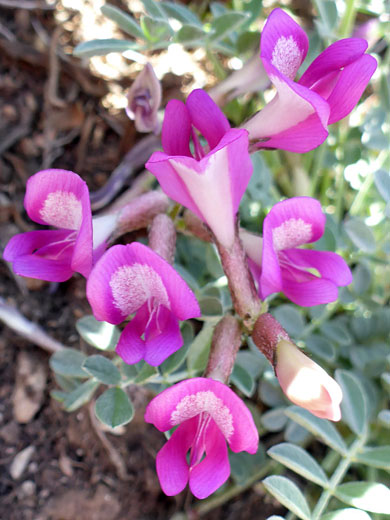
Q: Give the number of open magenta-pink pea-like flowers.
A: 6